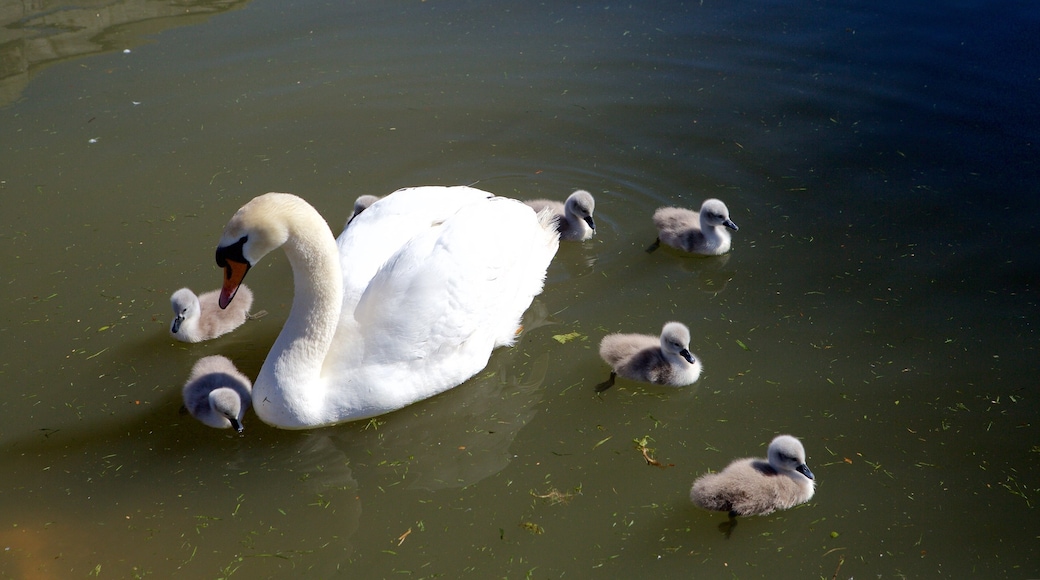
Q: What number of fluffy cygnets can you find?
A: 7